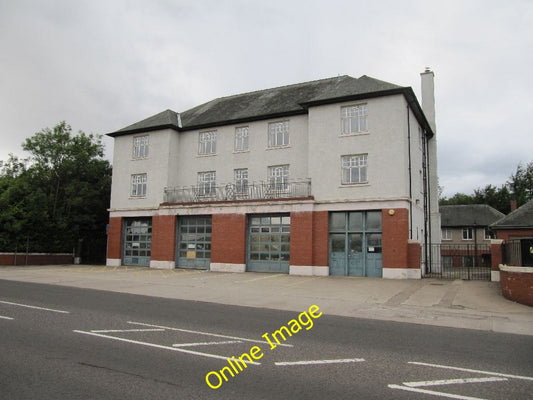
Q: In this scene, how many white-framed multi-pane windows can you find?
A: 10